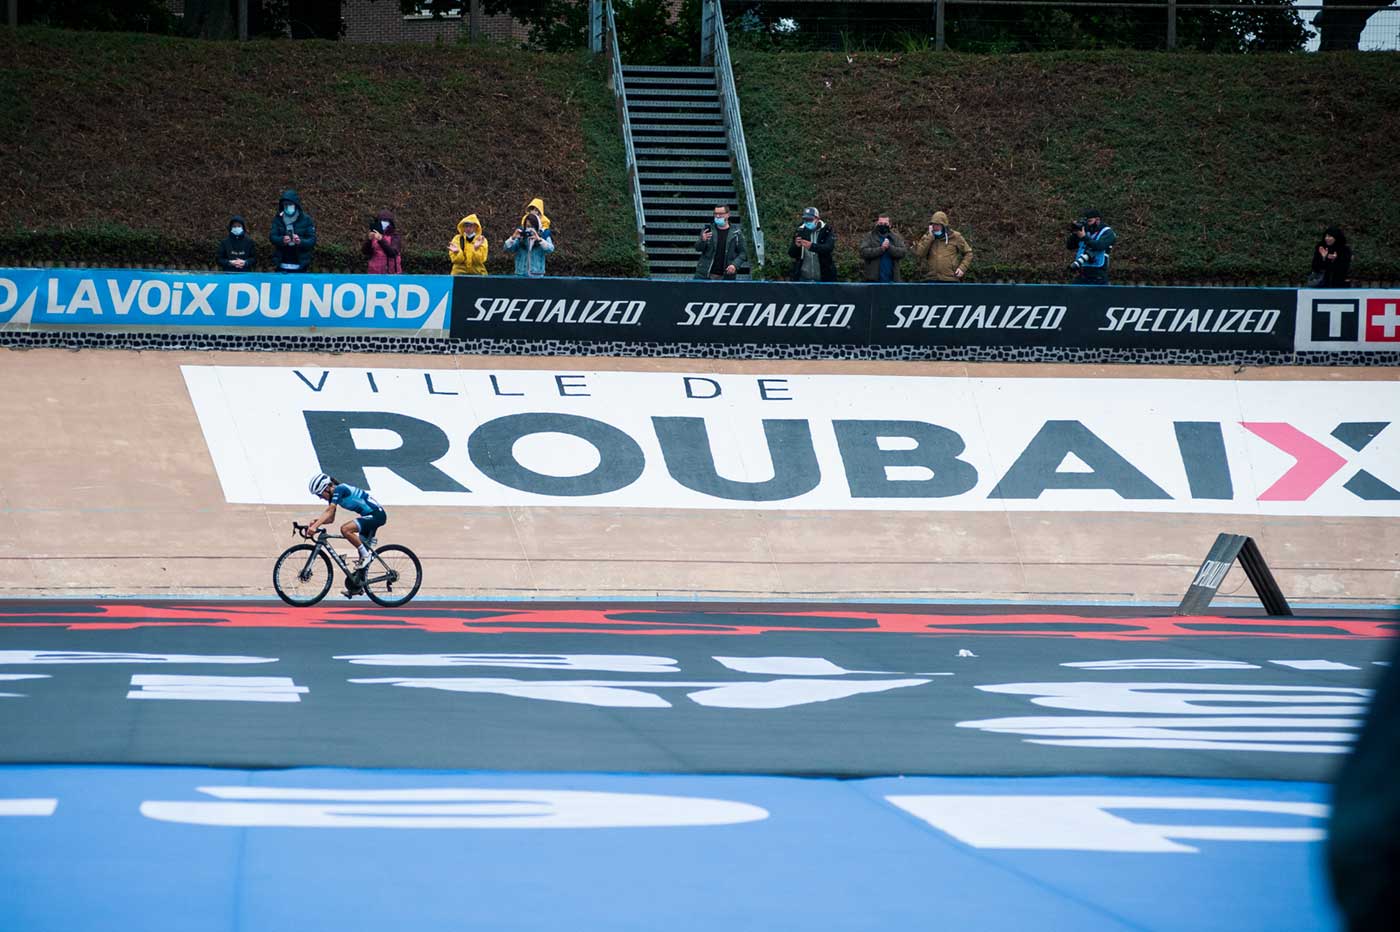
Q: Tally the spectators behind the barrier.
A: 12